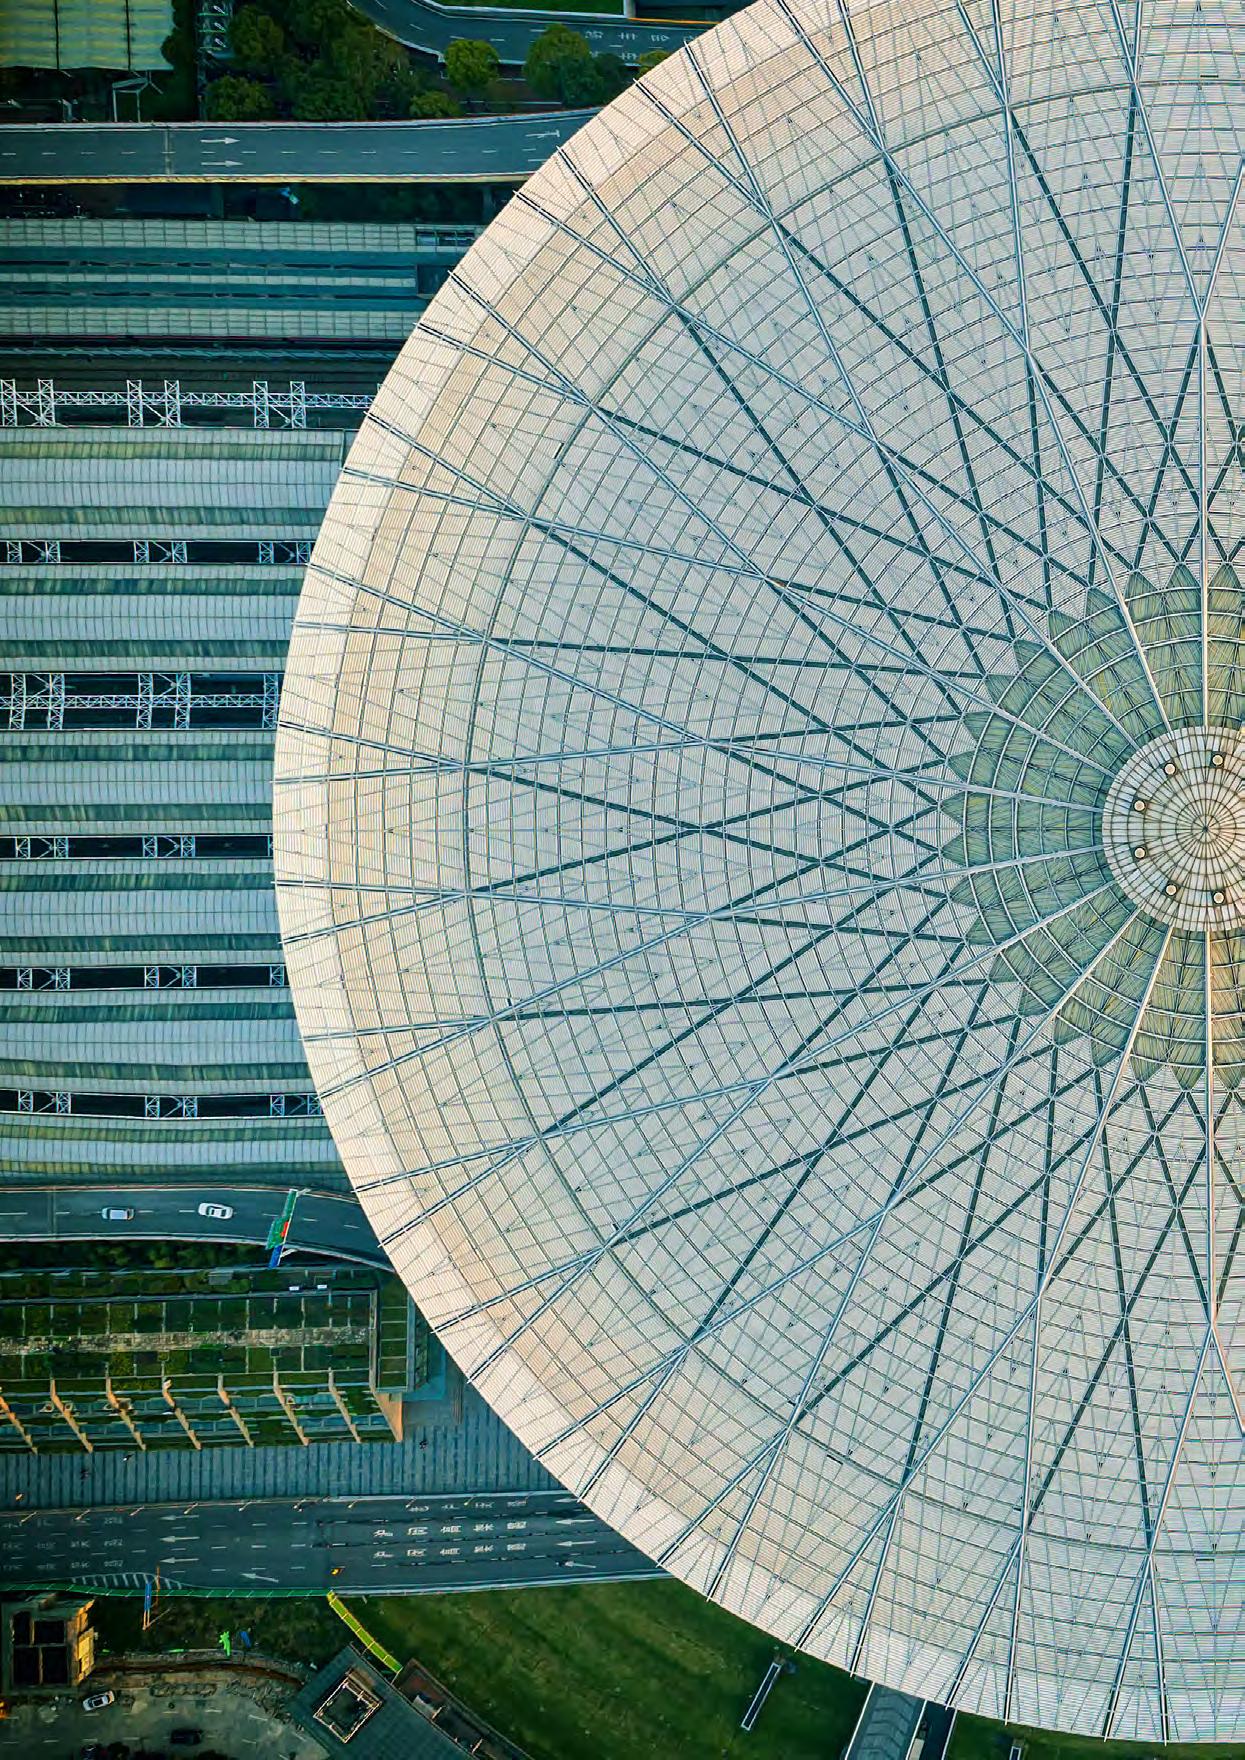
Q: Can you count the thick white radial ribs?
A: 10